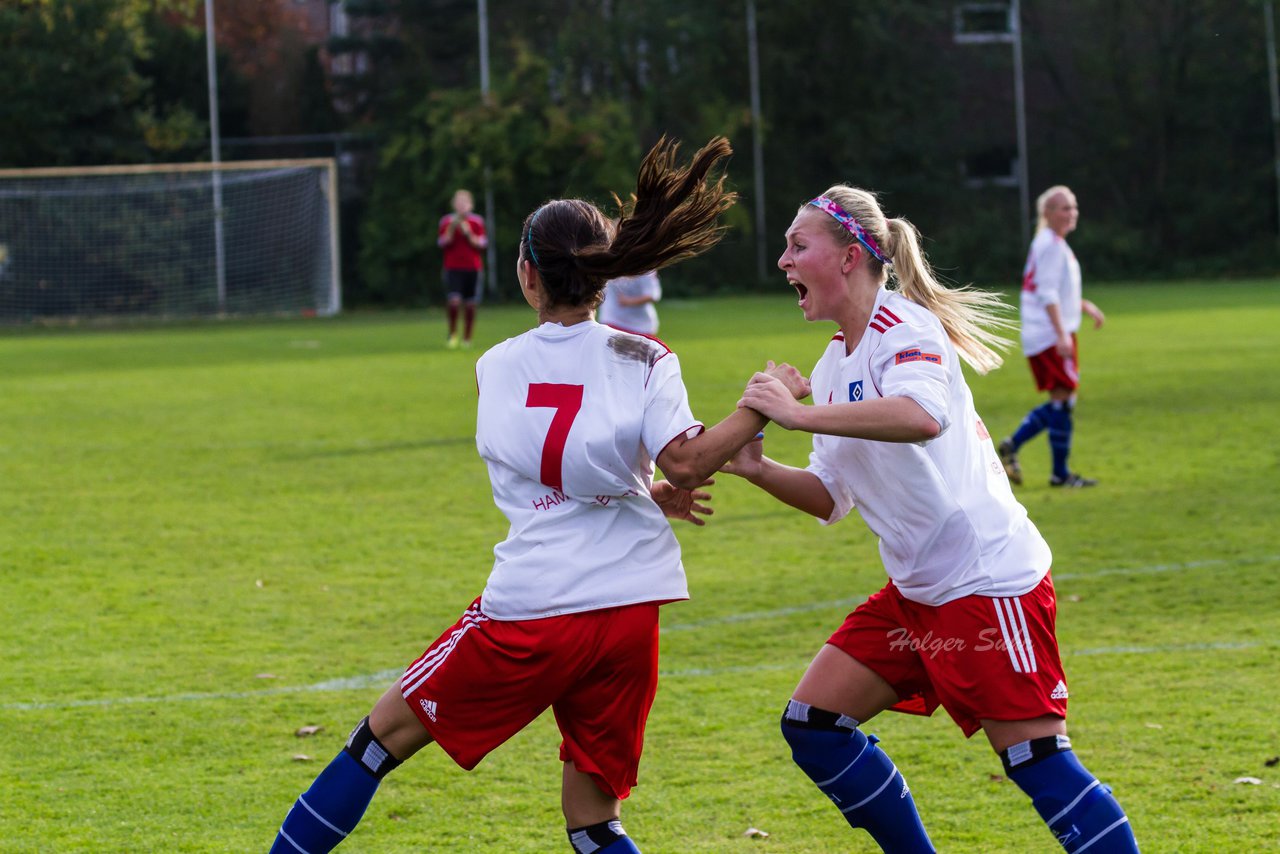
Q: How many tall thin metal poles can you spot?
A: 5